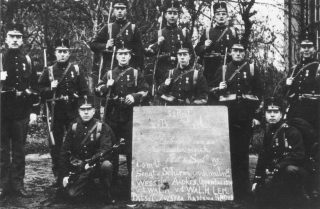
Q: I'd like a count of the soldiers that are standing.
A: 9